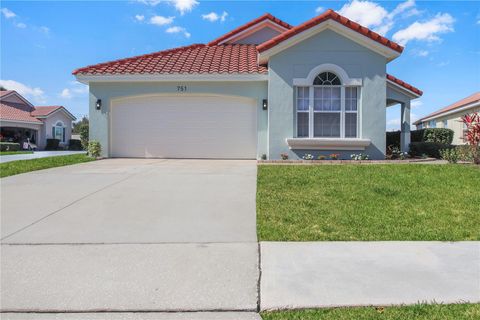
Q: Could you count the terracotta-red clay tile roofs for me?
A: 3